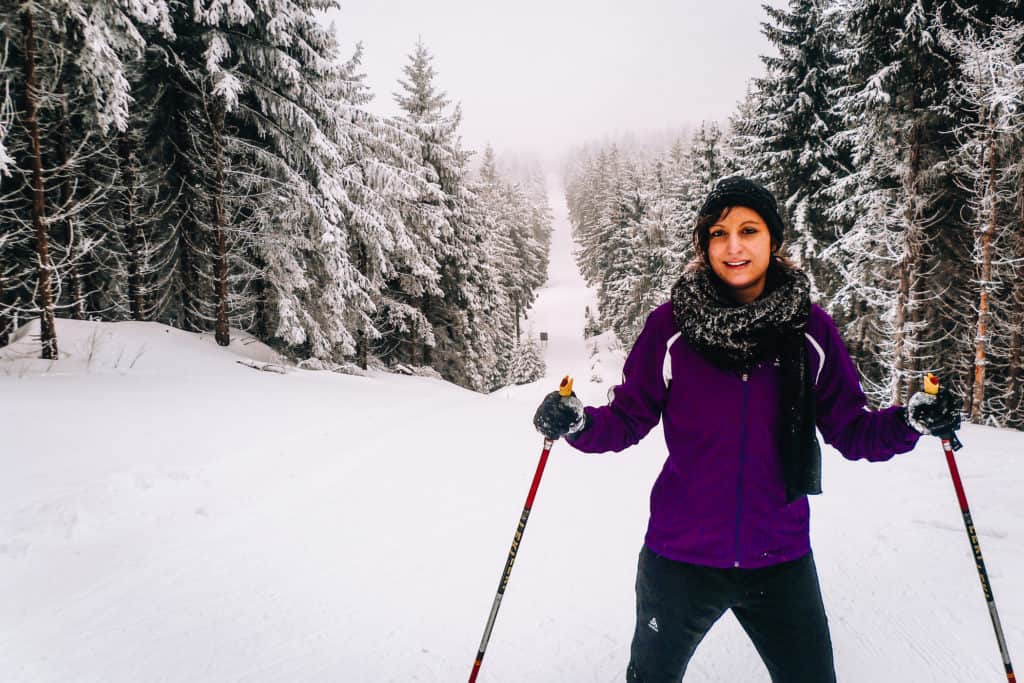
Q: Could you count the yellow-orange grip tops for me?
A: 2